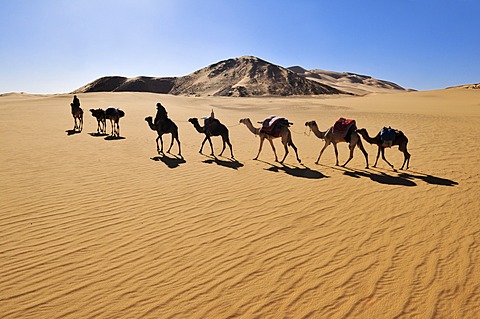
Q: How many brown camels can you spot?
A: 2